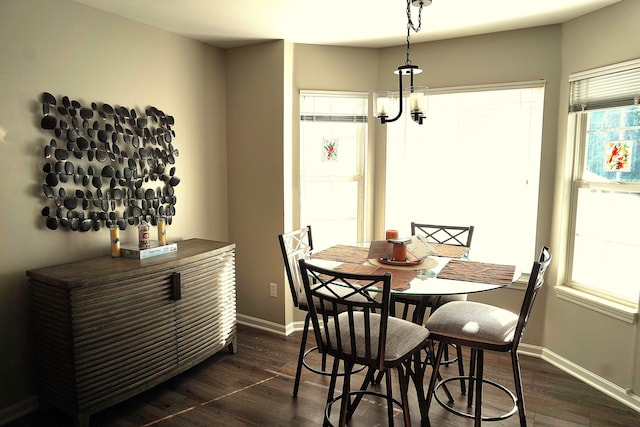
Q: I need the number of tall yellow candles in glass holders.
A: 2